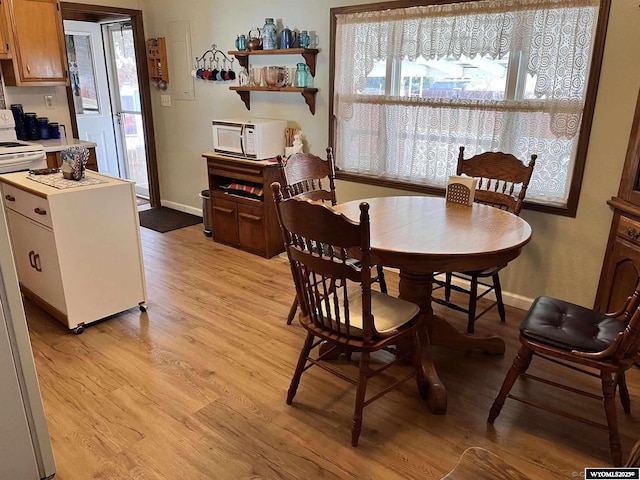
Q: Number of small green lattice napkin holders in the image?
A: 0